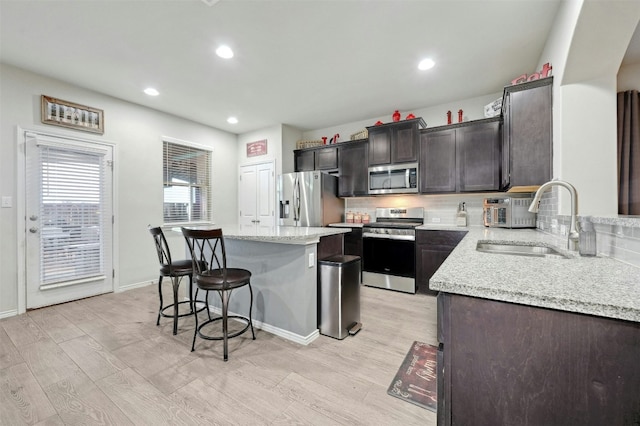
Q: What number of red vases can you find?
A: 3